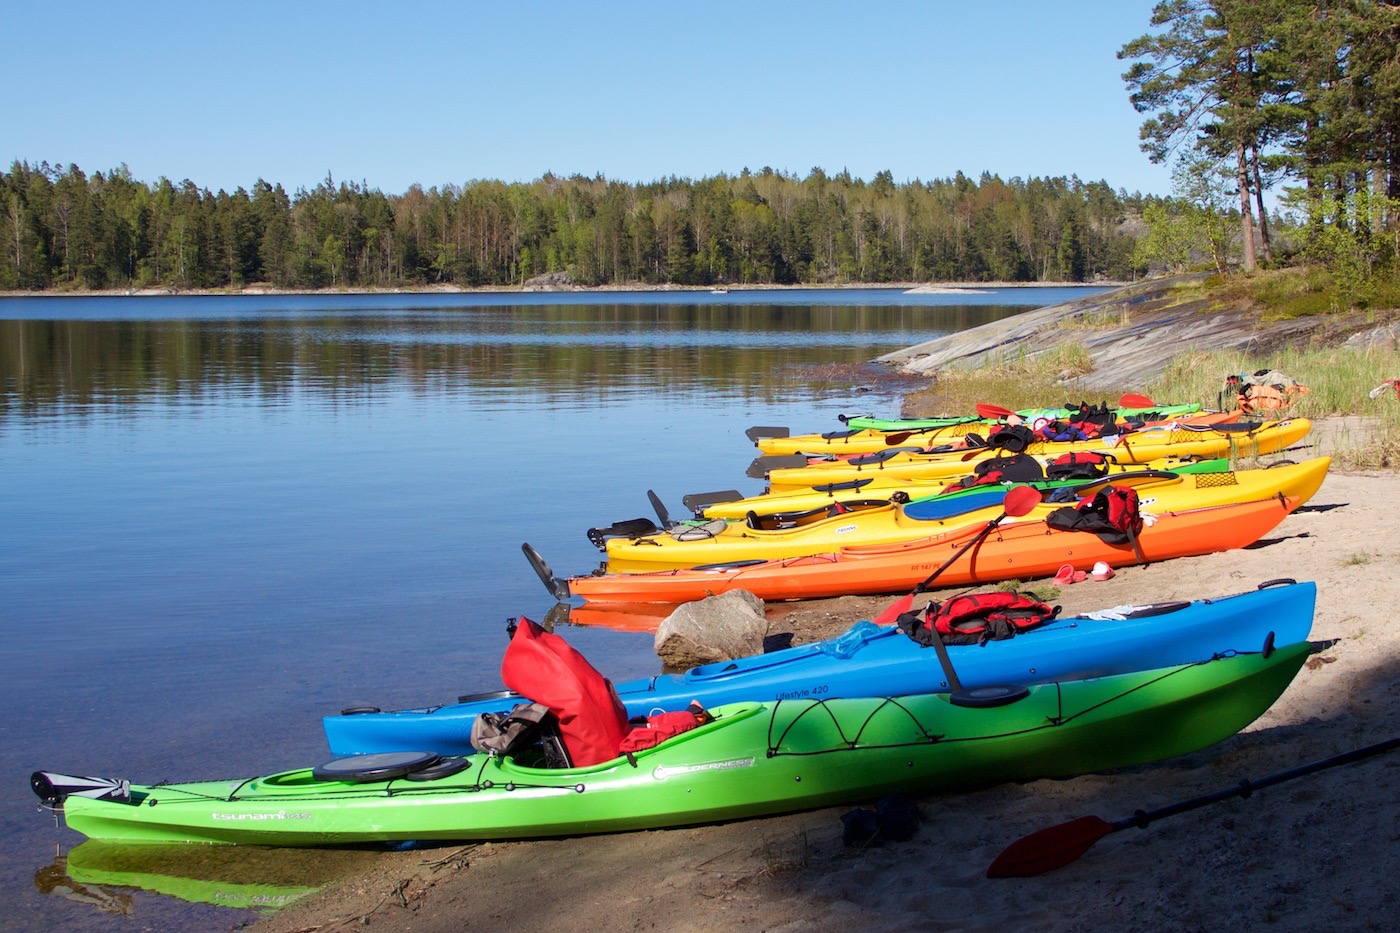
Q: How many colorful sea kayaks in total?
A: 10